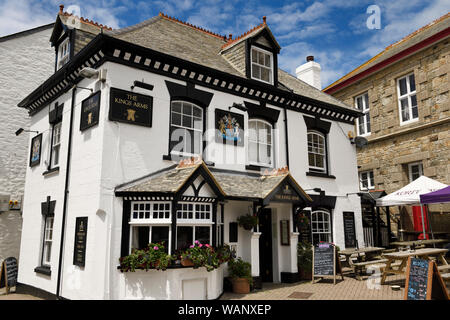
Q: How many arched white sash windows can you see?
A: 4